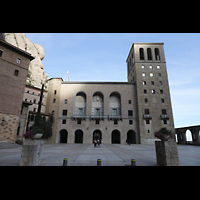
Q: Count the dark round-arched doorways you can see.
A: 5